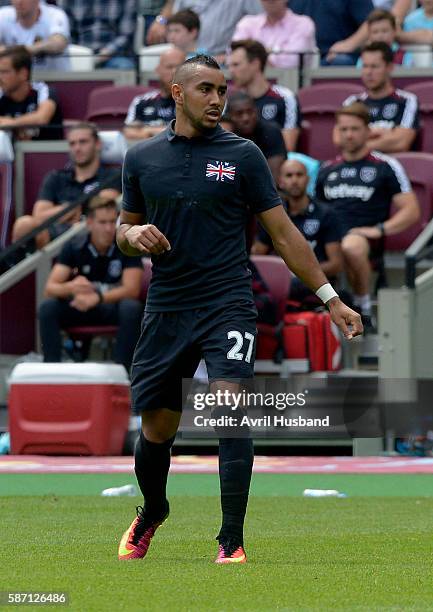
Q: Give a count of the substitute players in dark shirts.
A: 9